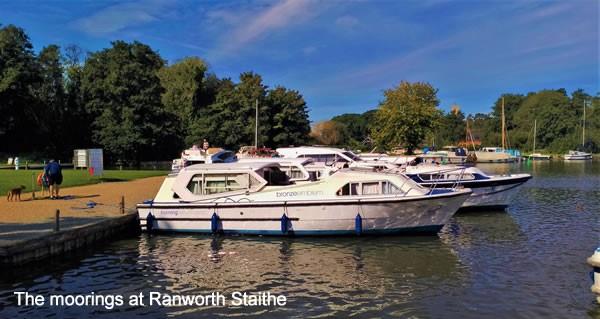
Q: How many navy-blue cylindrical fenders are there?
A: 4